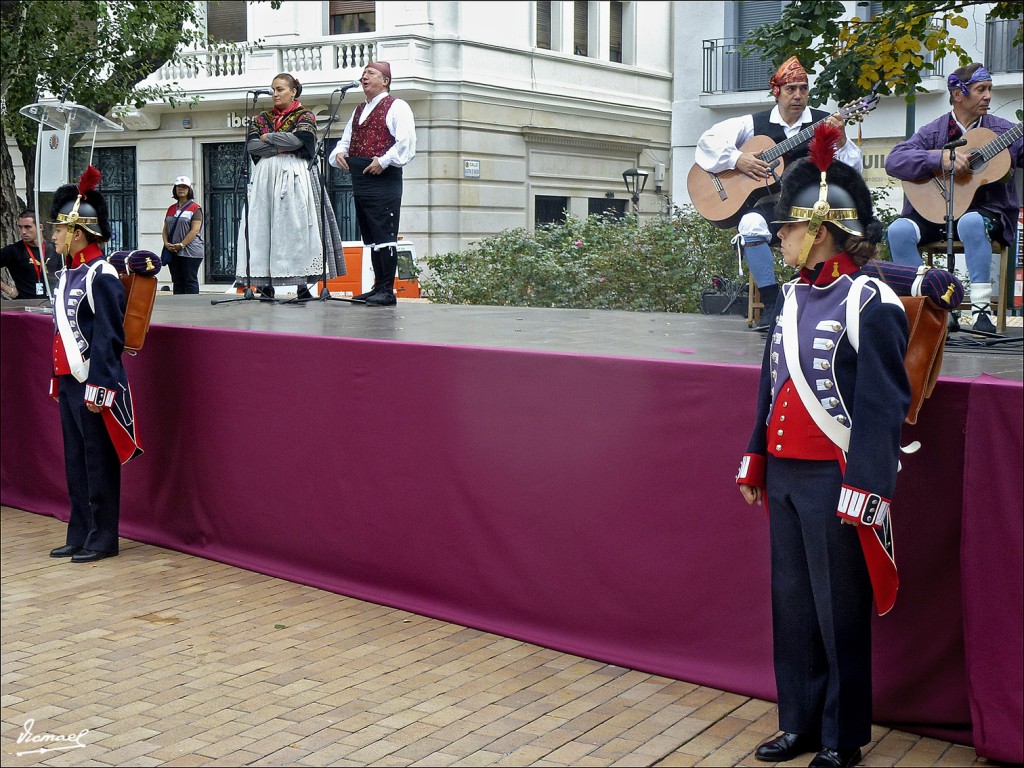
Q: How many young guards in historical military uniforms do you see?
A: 2